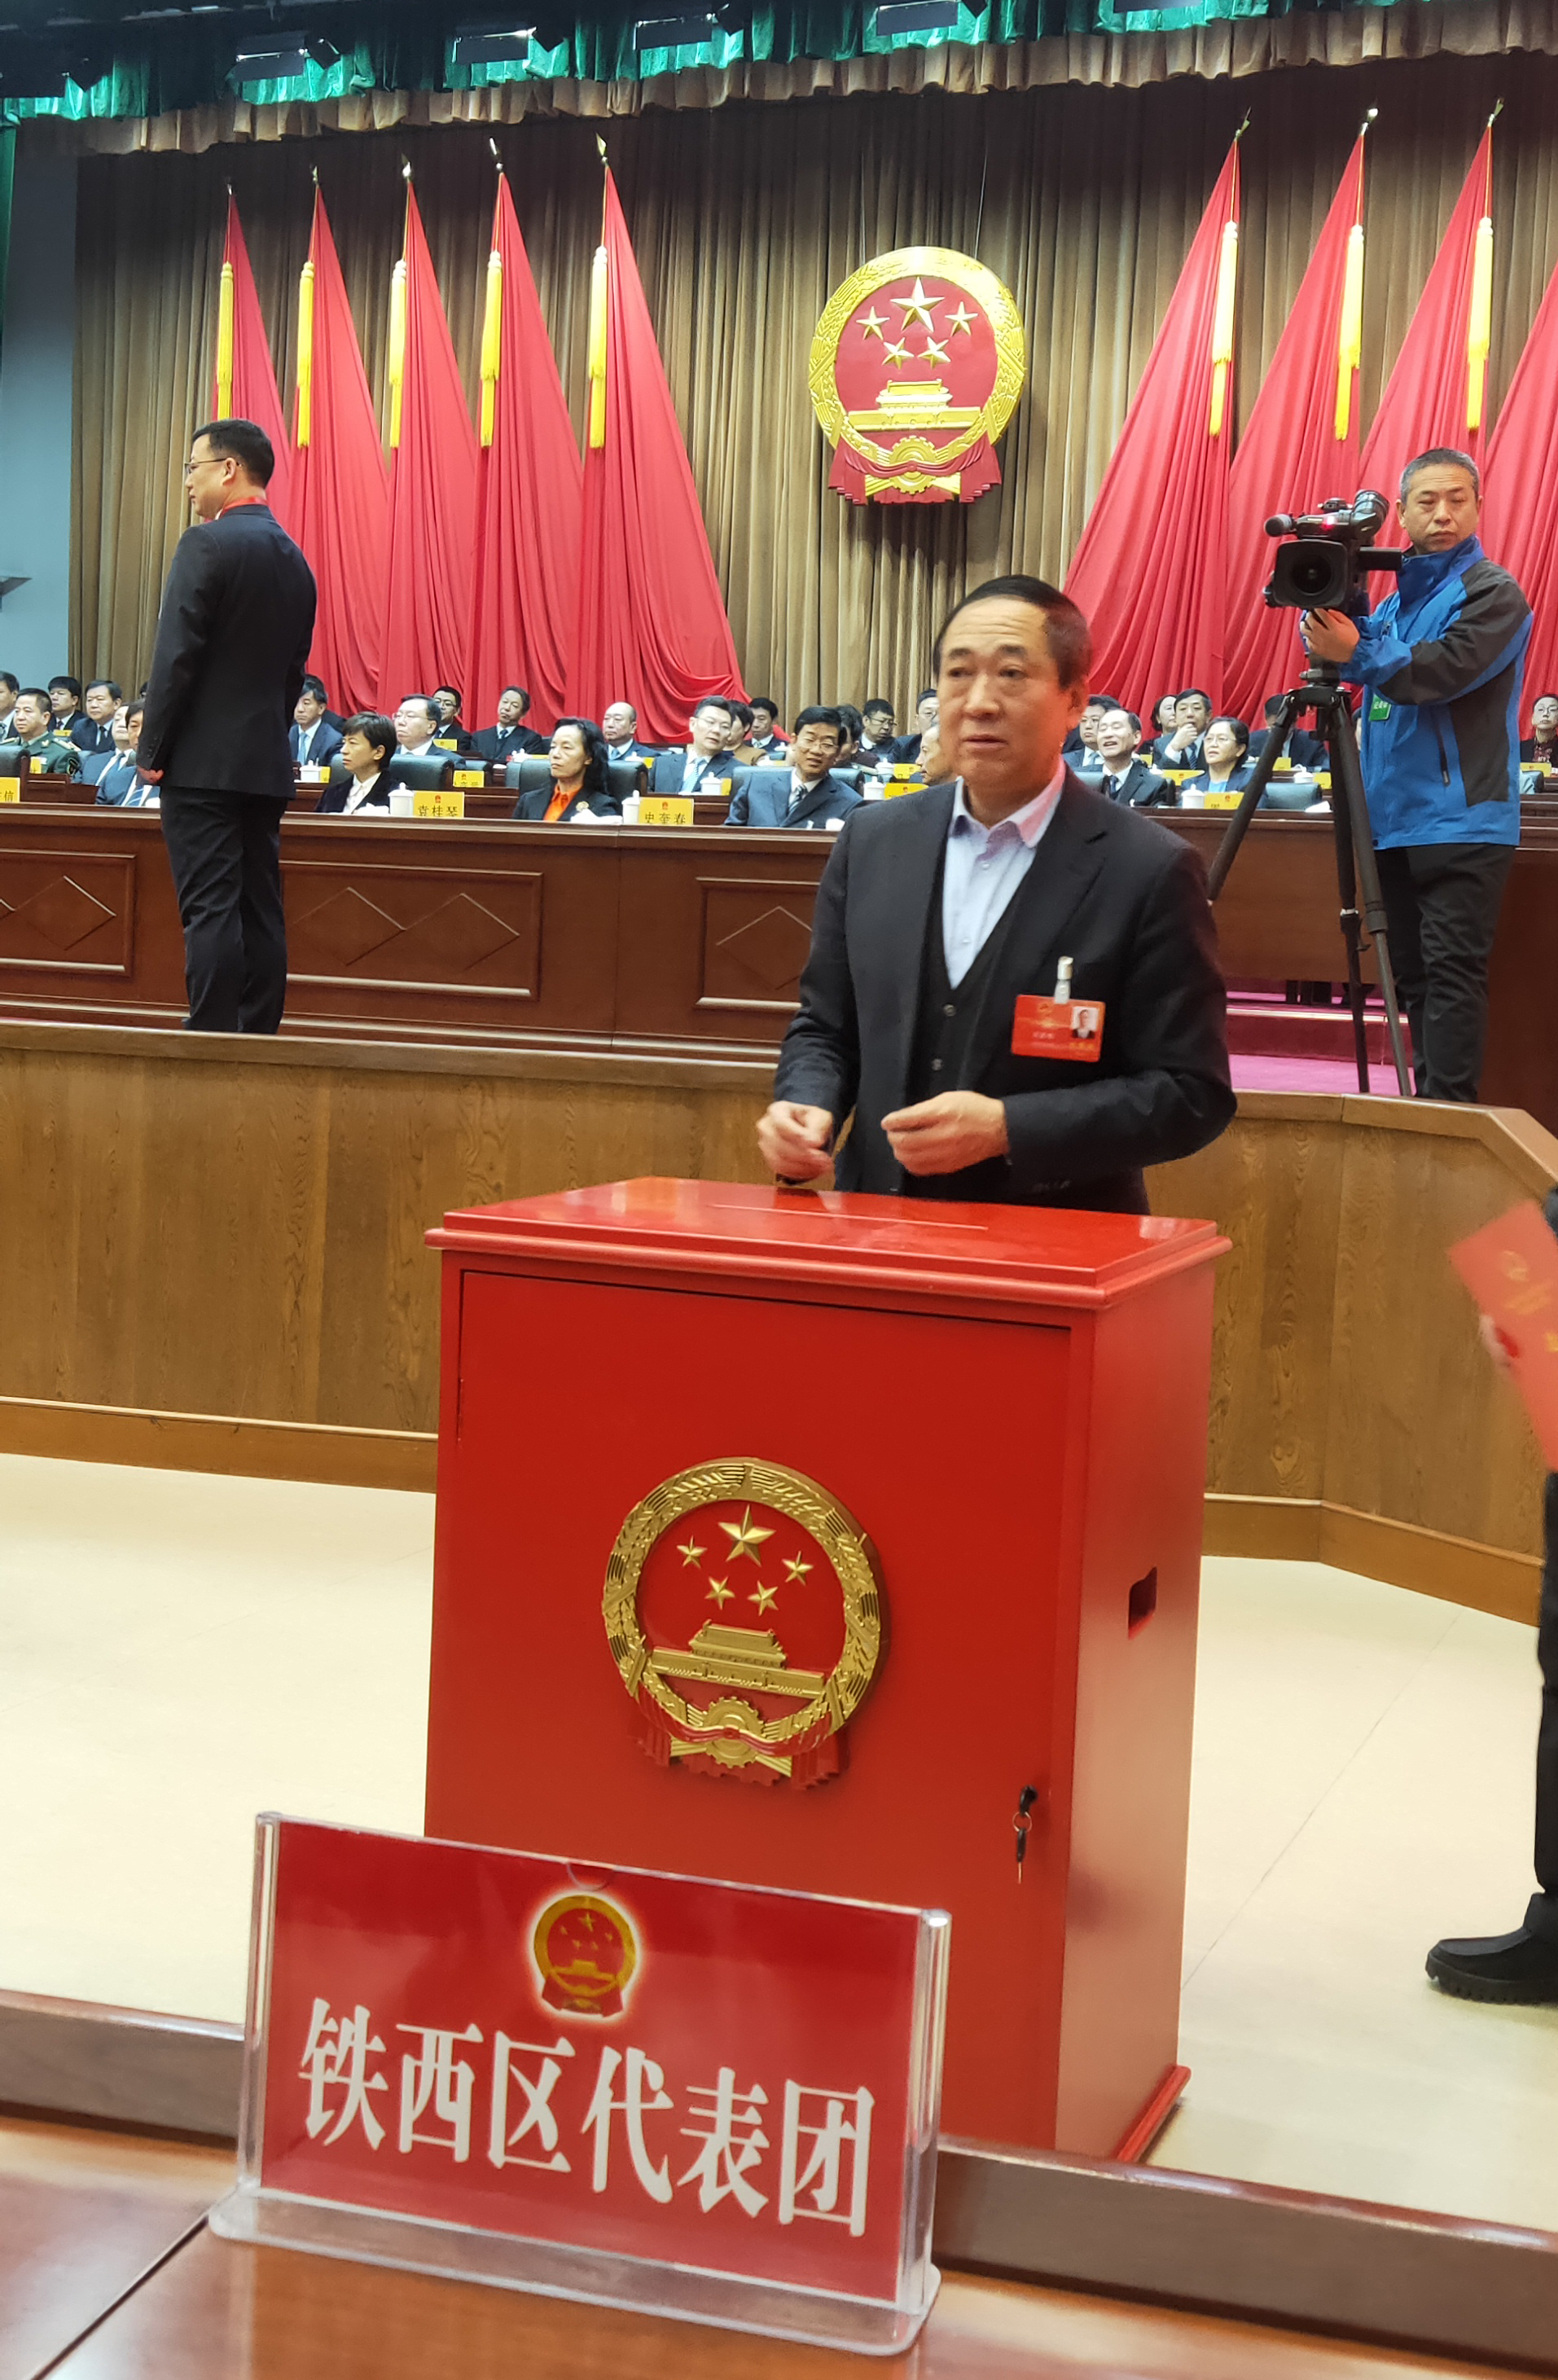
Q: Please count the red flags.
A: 9